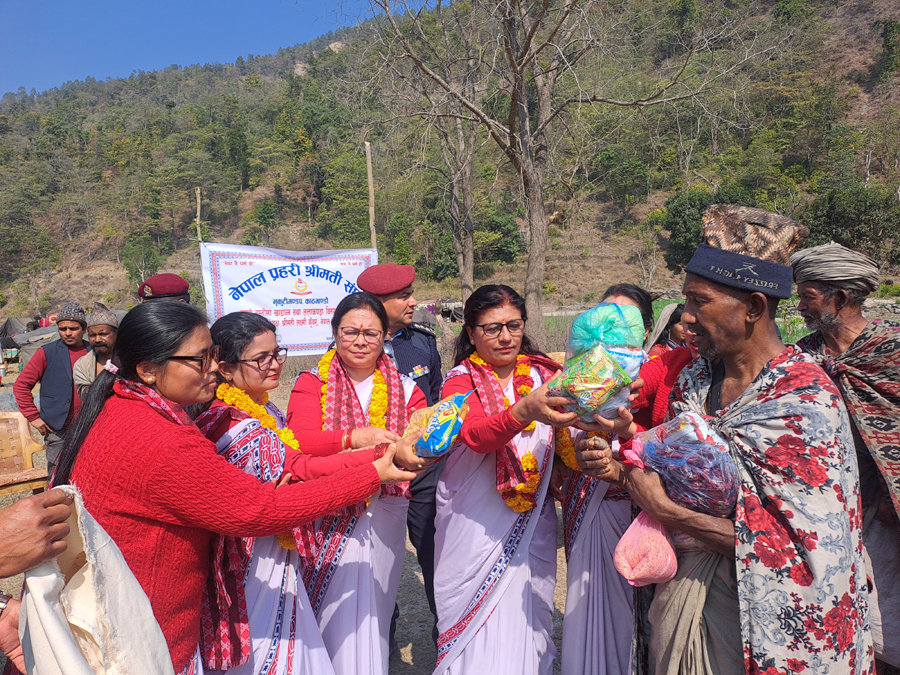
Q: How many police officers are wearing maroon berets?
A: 2